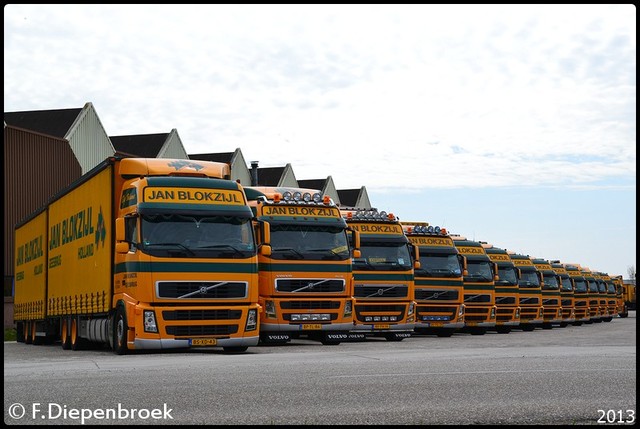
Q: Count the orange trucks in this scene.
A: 14